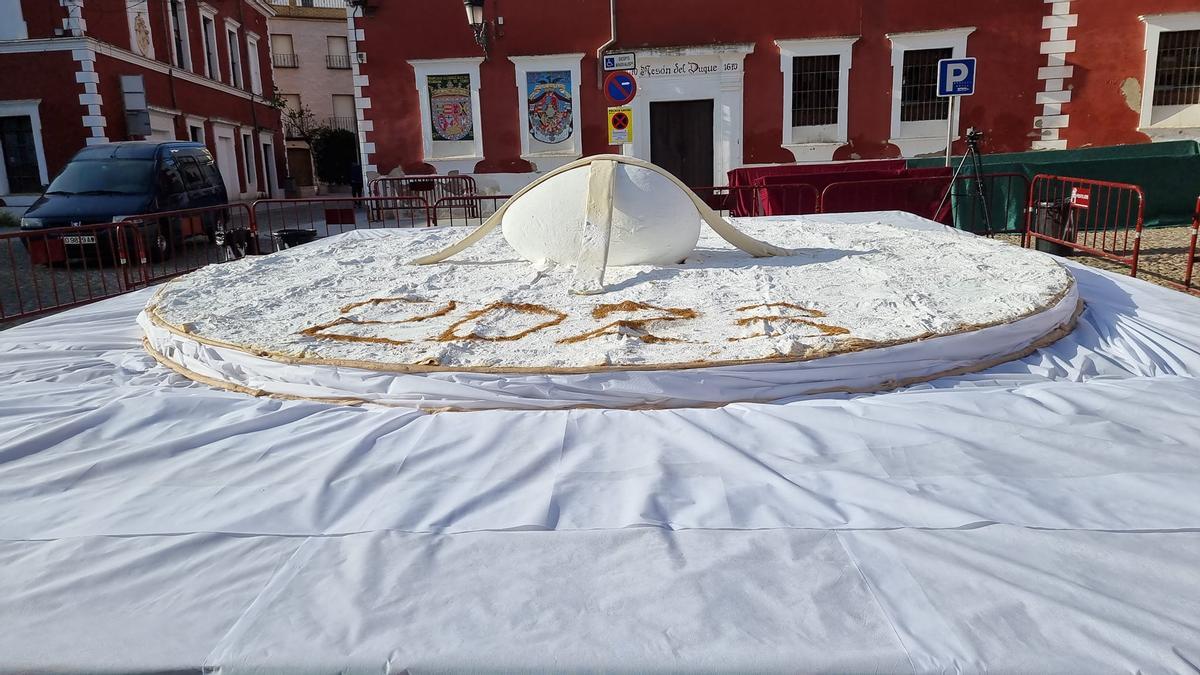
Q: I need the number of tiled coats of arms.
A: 2